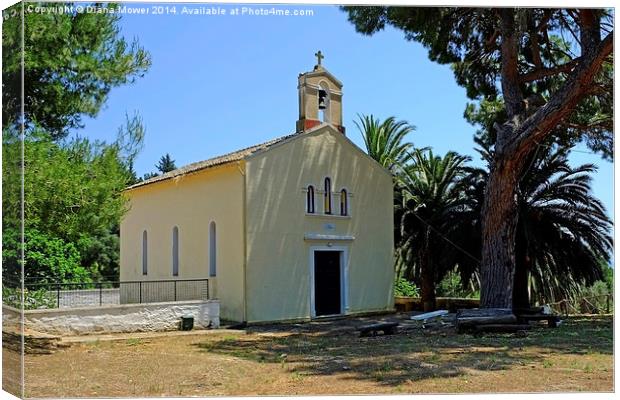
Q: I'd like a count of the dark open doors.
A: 1